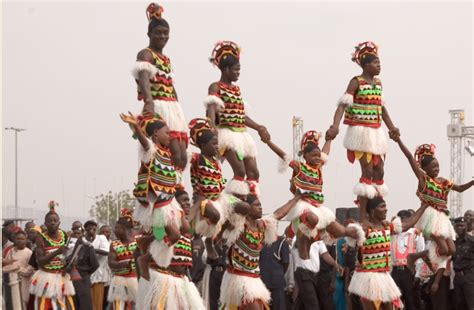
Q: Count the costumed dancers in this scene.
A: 12